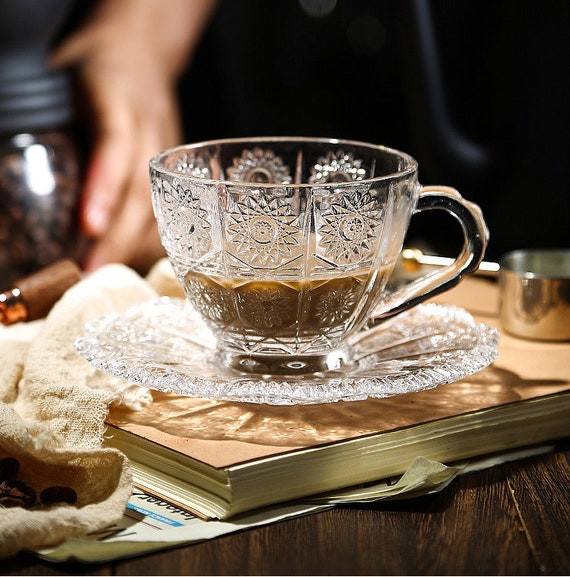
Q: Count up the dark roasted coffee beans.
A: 3